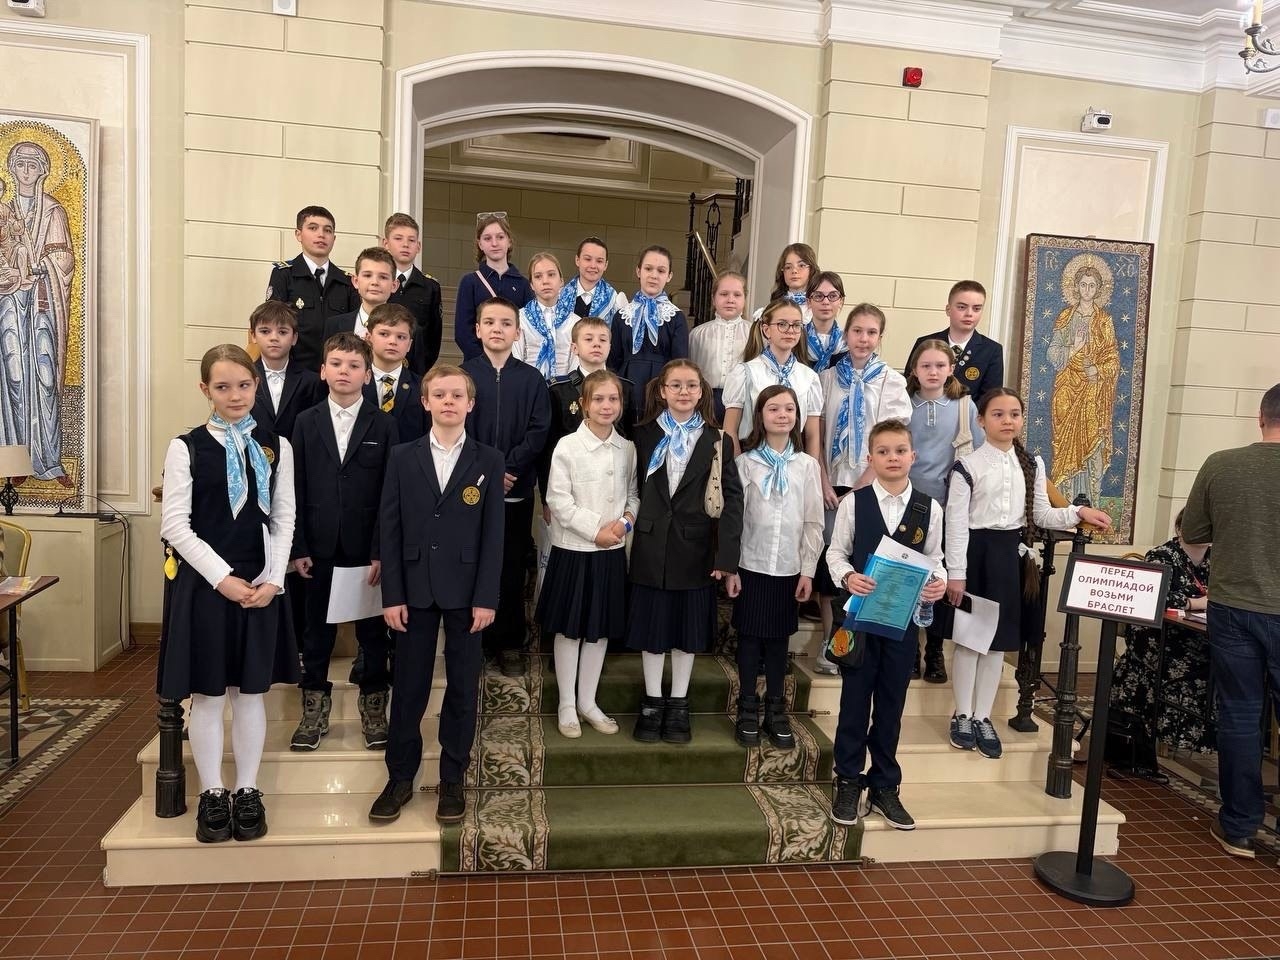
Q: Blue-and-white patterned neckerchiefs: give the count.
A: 10